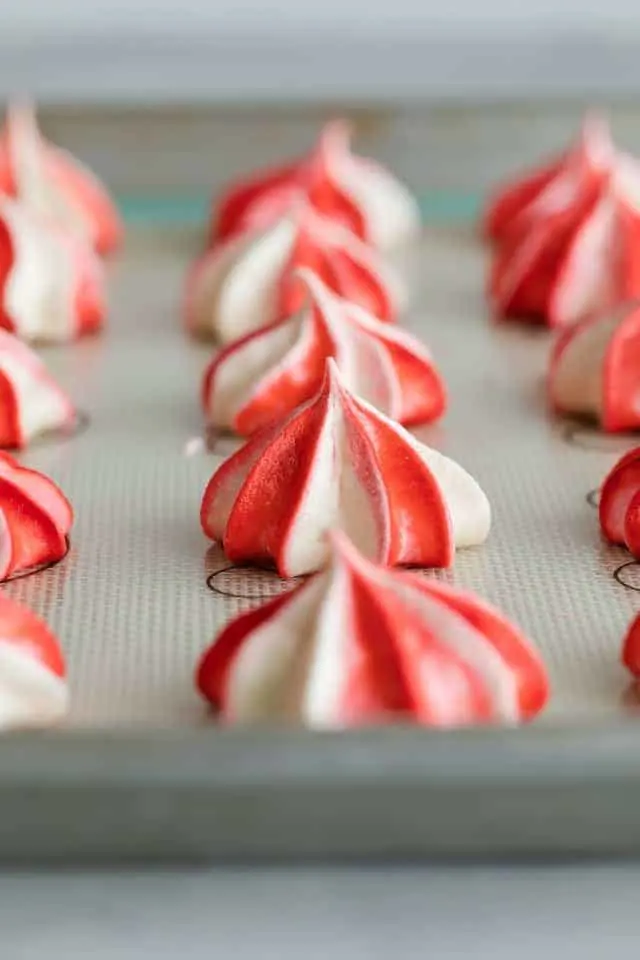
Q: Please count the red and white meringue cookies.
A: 15